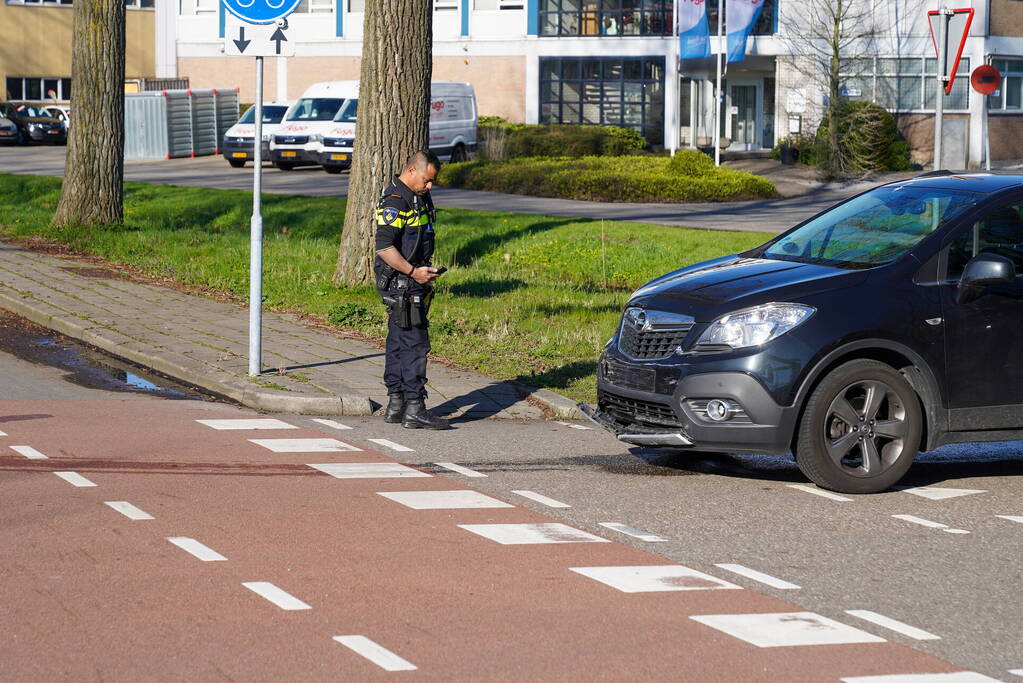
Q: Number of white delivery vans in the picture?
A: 3